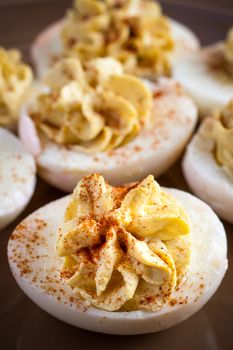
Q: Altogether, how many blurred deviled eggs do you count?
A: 6